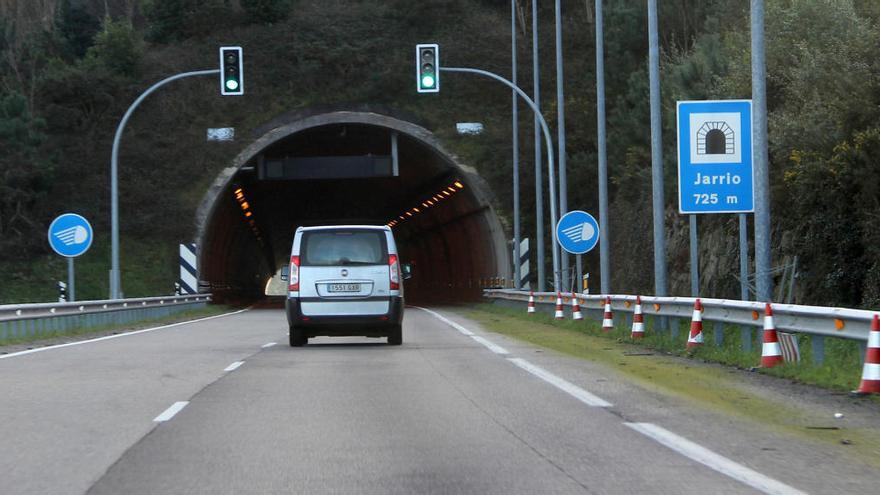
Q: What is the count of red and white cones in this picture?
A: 8